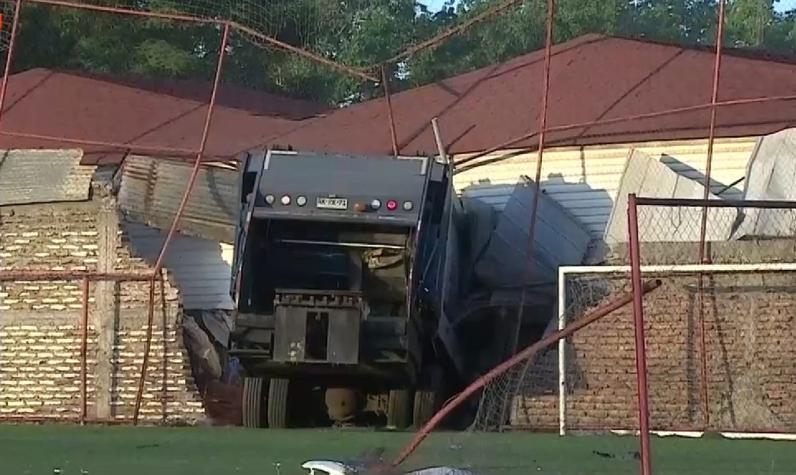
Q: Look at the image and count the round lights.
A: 6